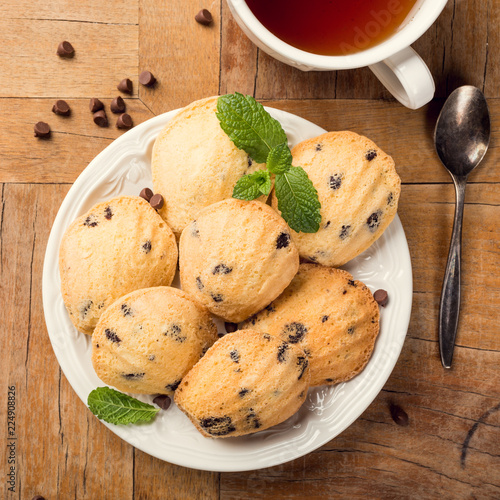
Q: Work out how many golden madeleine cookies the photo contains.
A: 7